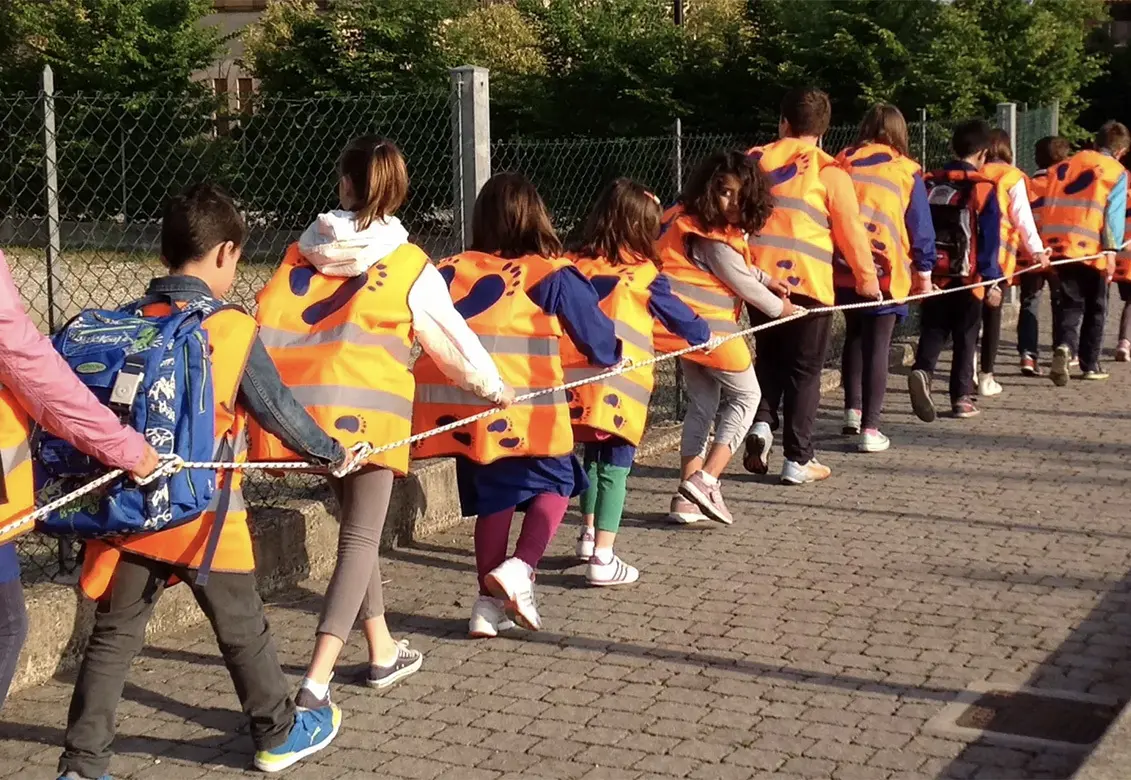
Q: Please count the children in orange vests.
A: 13